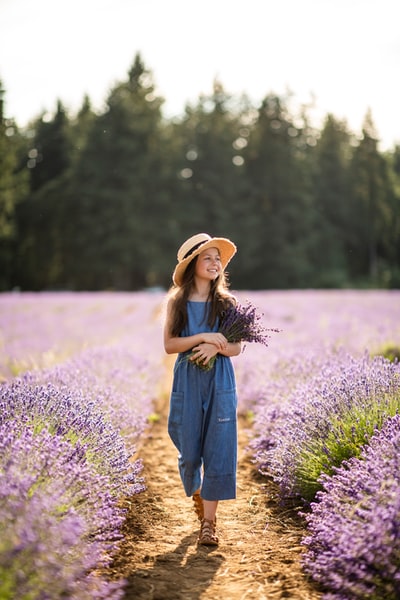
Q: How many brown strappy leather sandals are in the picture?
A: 2